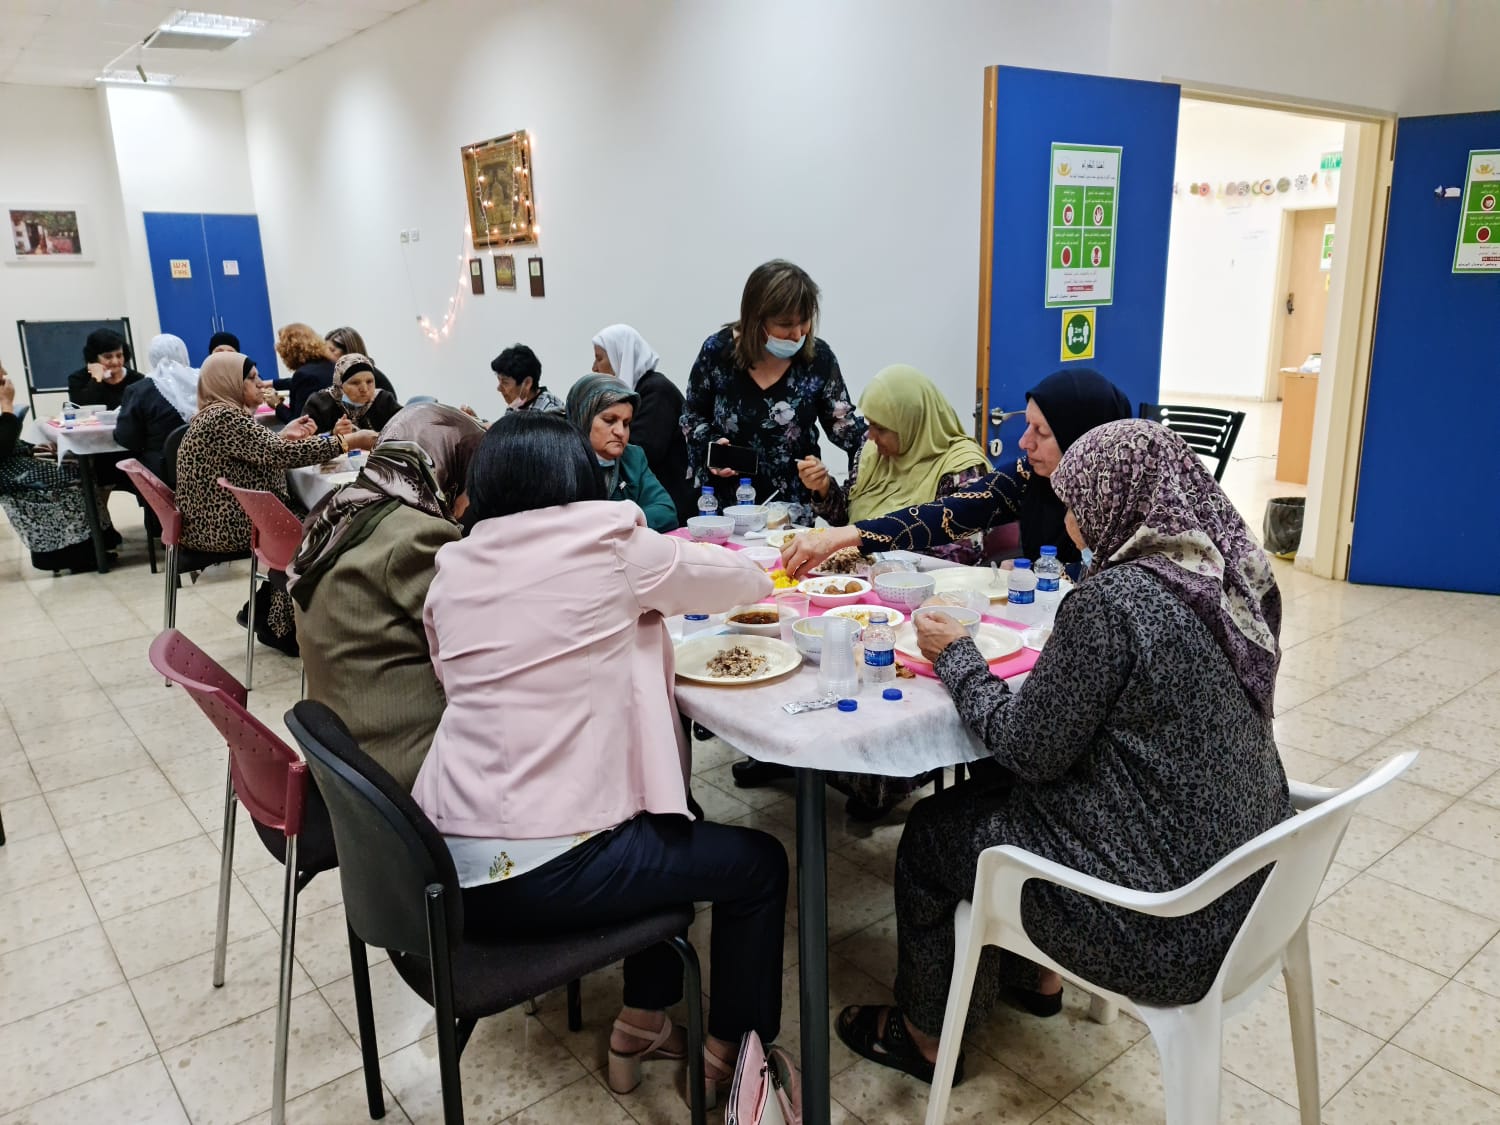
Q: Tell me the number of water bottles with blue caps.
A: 4